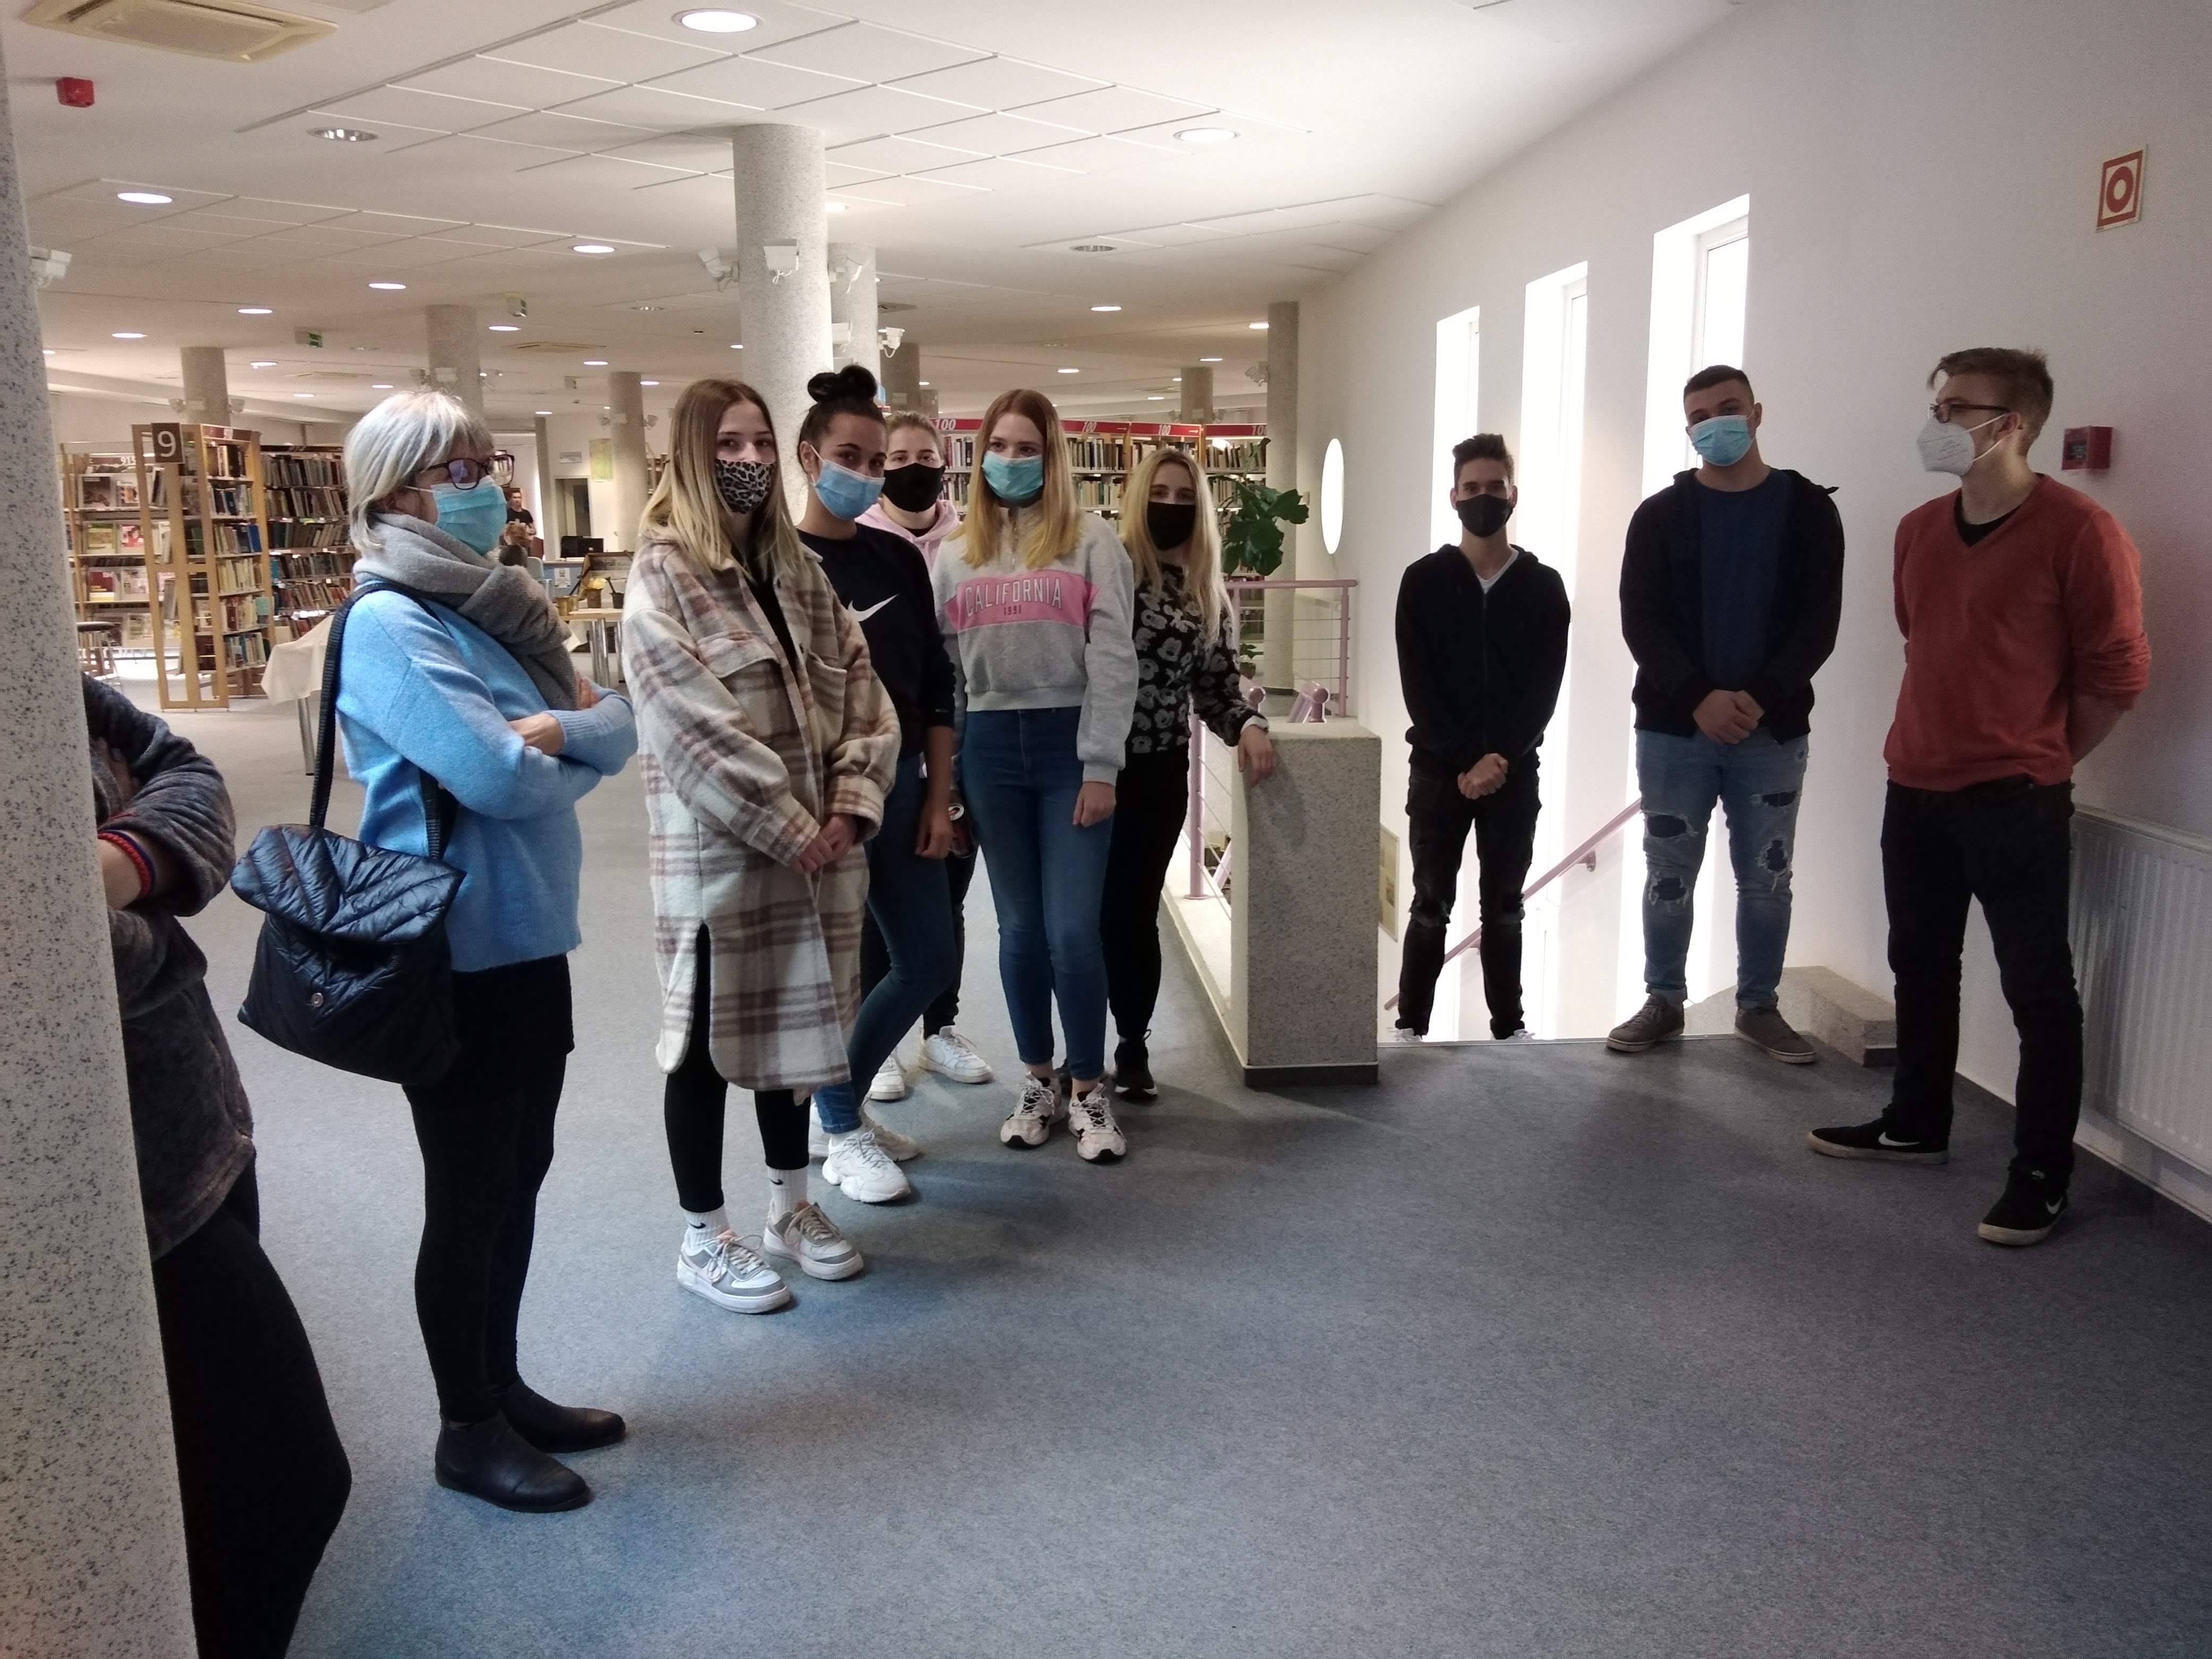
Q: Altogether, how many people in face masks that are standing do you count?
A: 9